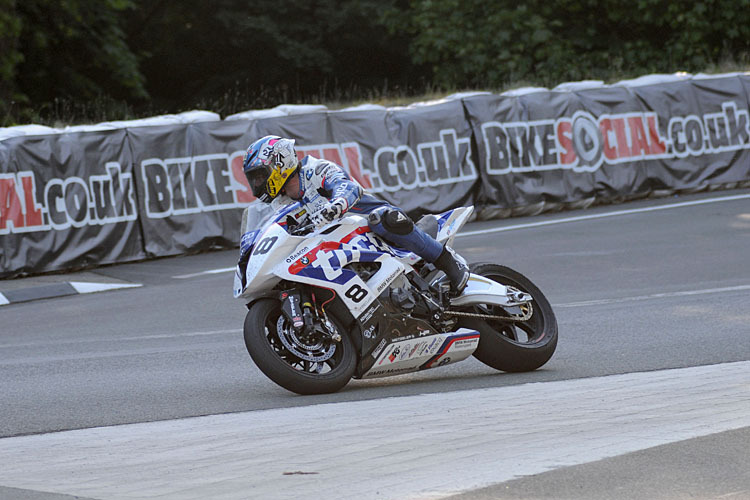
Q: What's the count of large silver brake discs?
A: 1